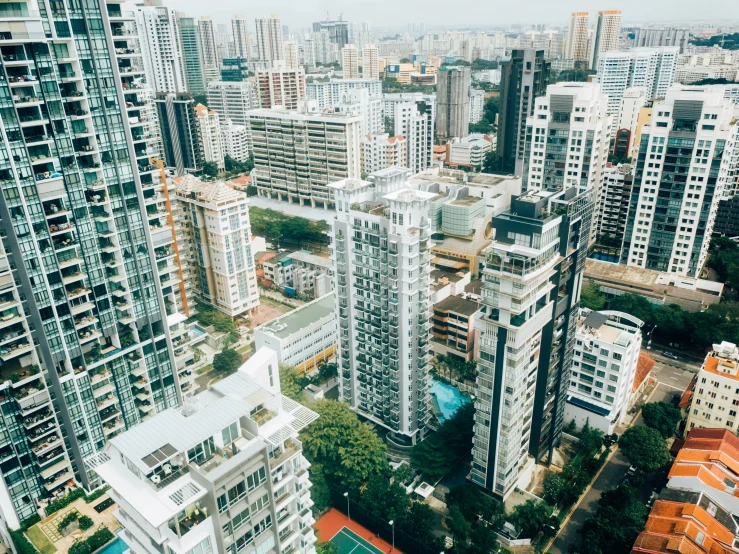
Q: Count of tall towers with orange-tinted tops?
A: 2